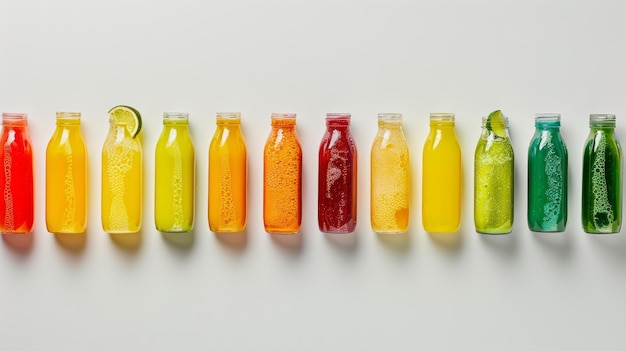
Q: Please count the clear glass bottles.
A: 12